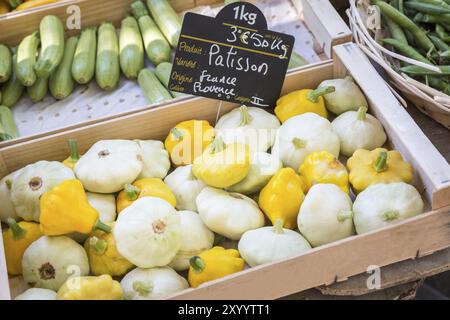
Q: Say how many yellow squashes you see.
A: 13